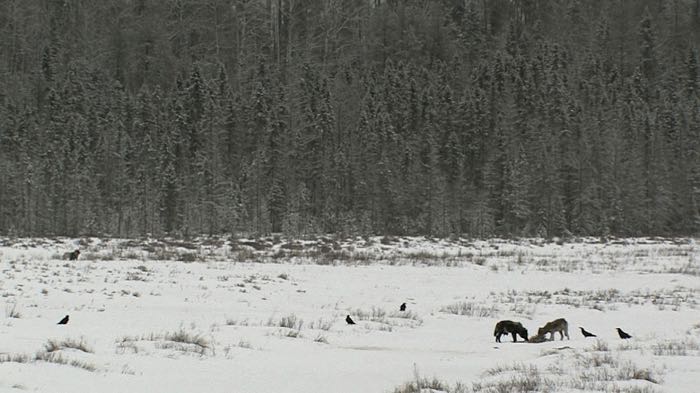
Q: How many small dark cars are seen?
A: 0